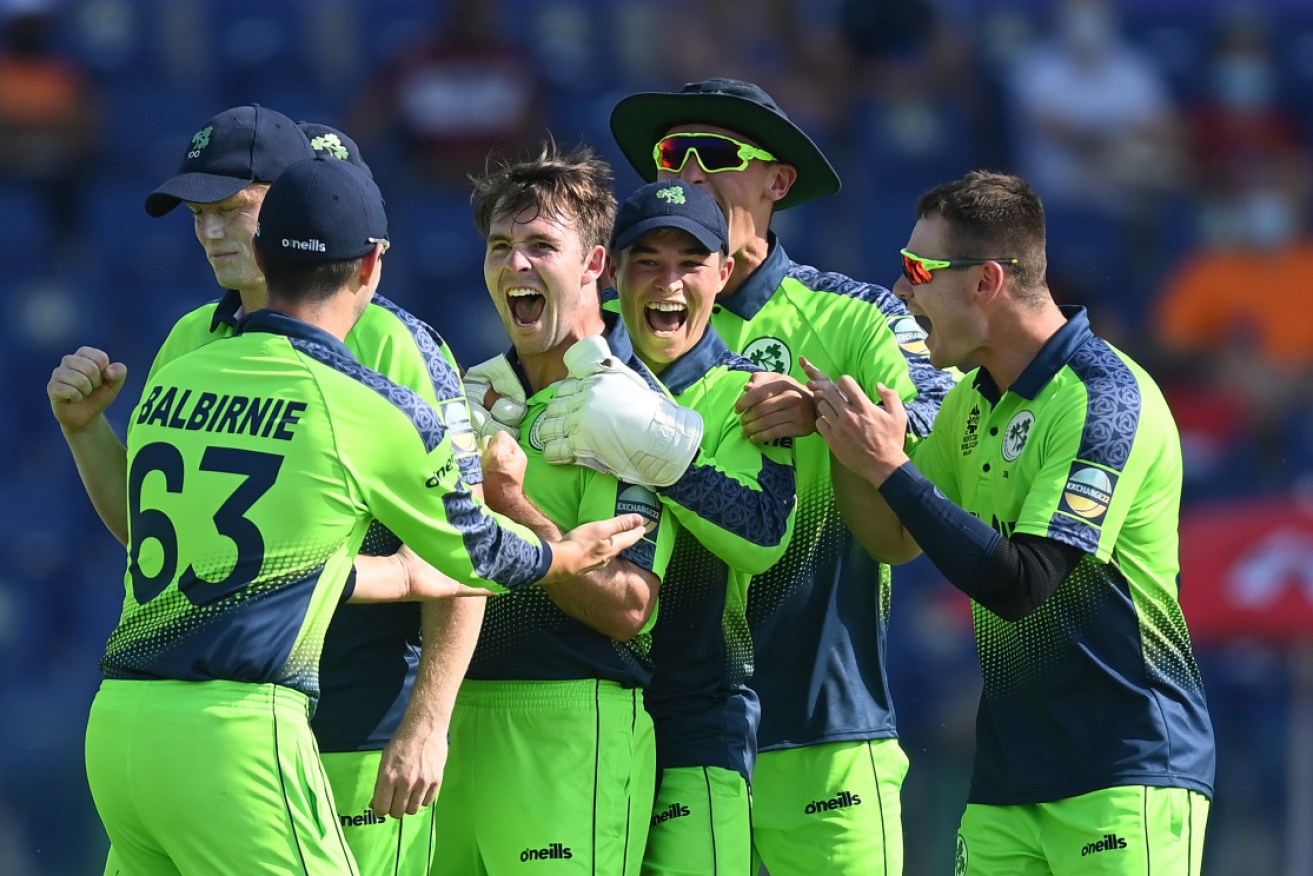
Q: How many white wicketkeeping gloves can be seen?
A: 2